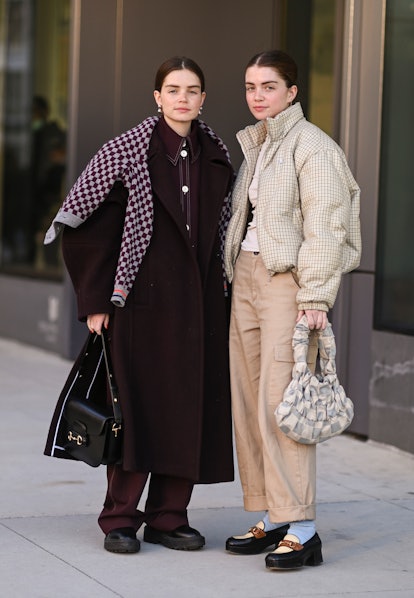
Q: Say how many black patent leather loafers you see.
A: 2